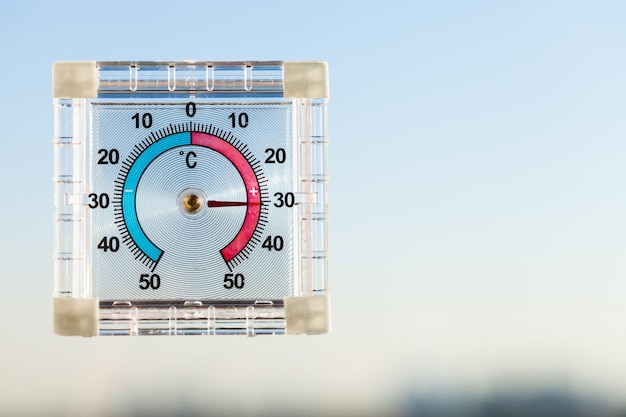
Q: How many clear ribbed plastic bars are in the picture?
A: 4